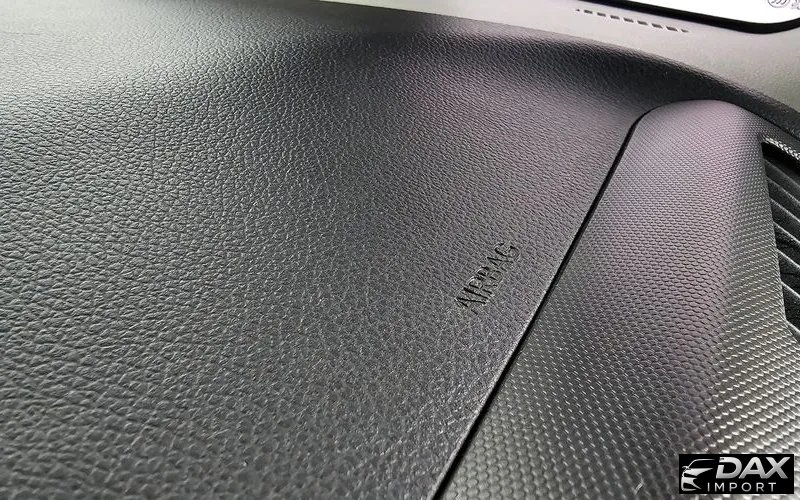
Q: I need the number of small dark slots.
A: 9